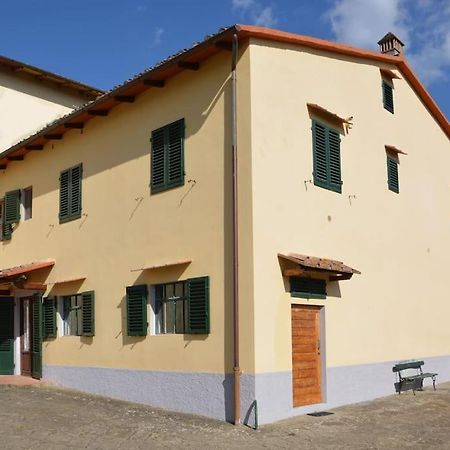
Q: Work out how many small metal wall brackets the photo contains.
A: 6